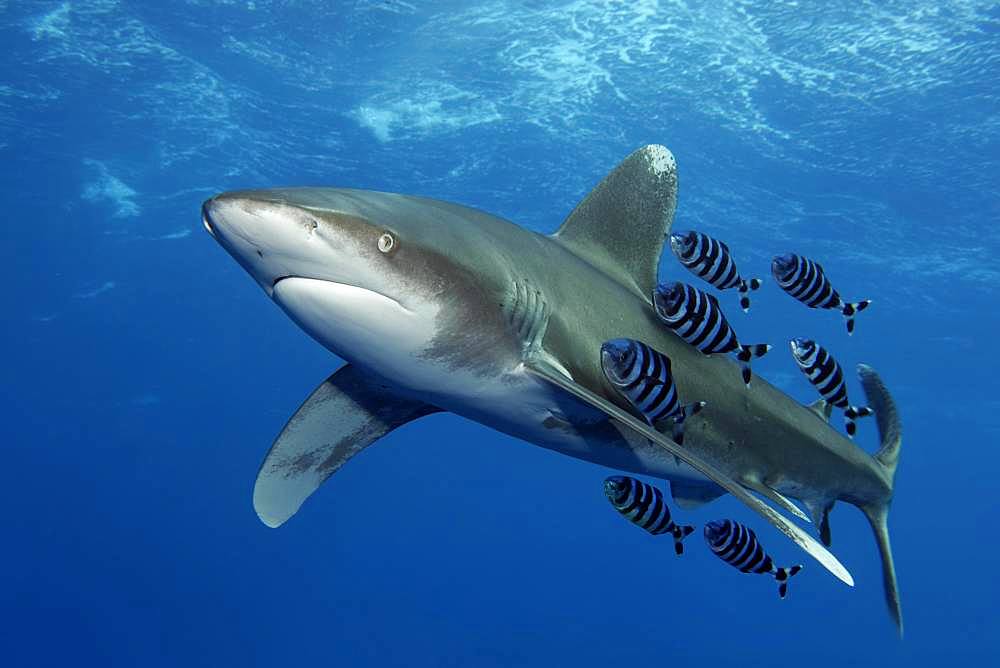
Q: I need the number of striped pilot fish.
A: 7